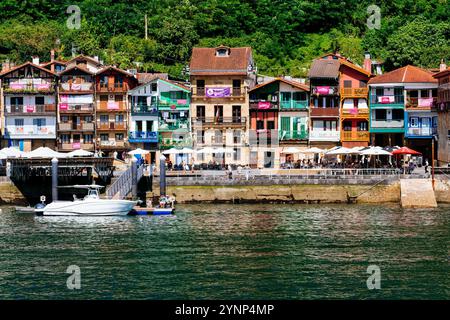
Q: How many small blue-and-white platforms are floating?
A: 1